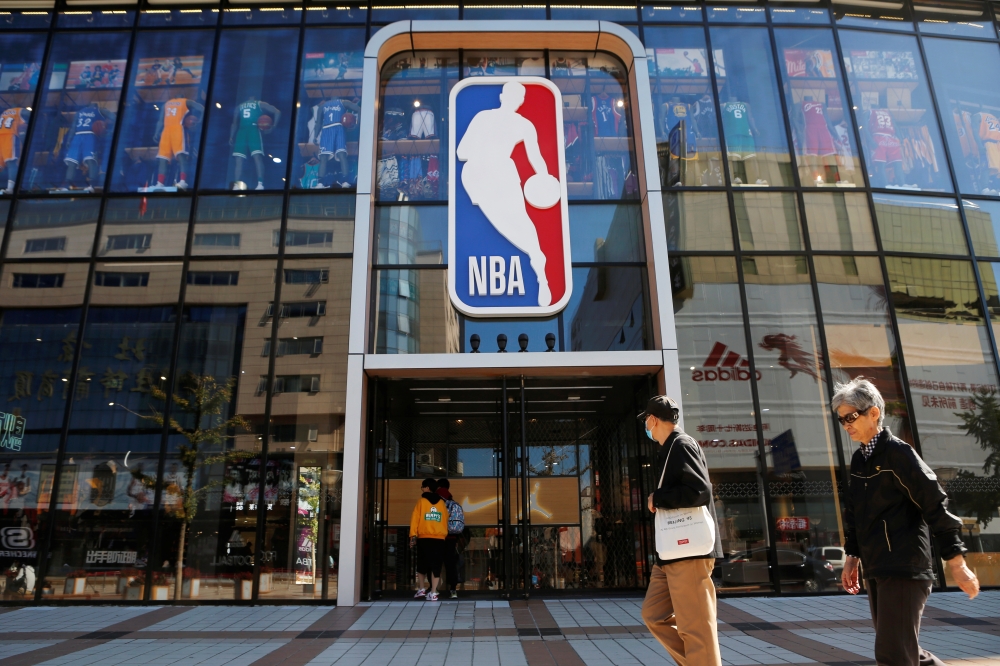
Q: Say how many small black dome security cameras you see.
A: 4